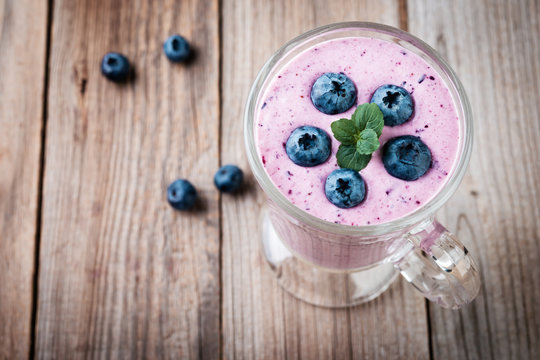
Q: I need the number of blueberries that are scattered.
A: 4